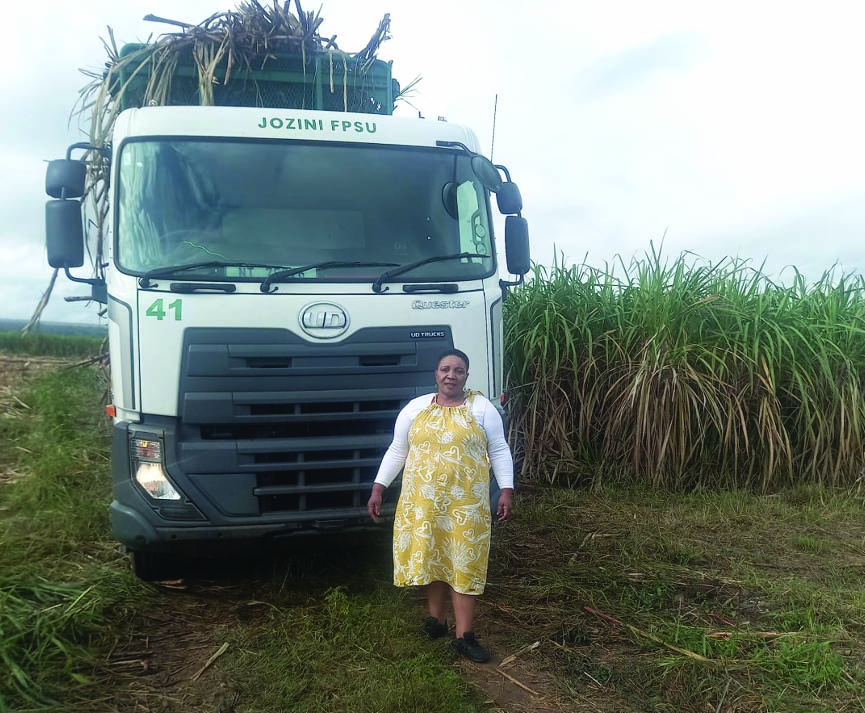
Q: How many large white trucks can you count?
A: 1